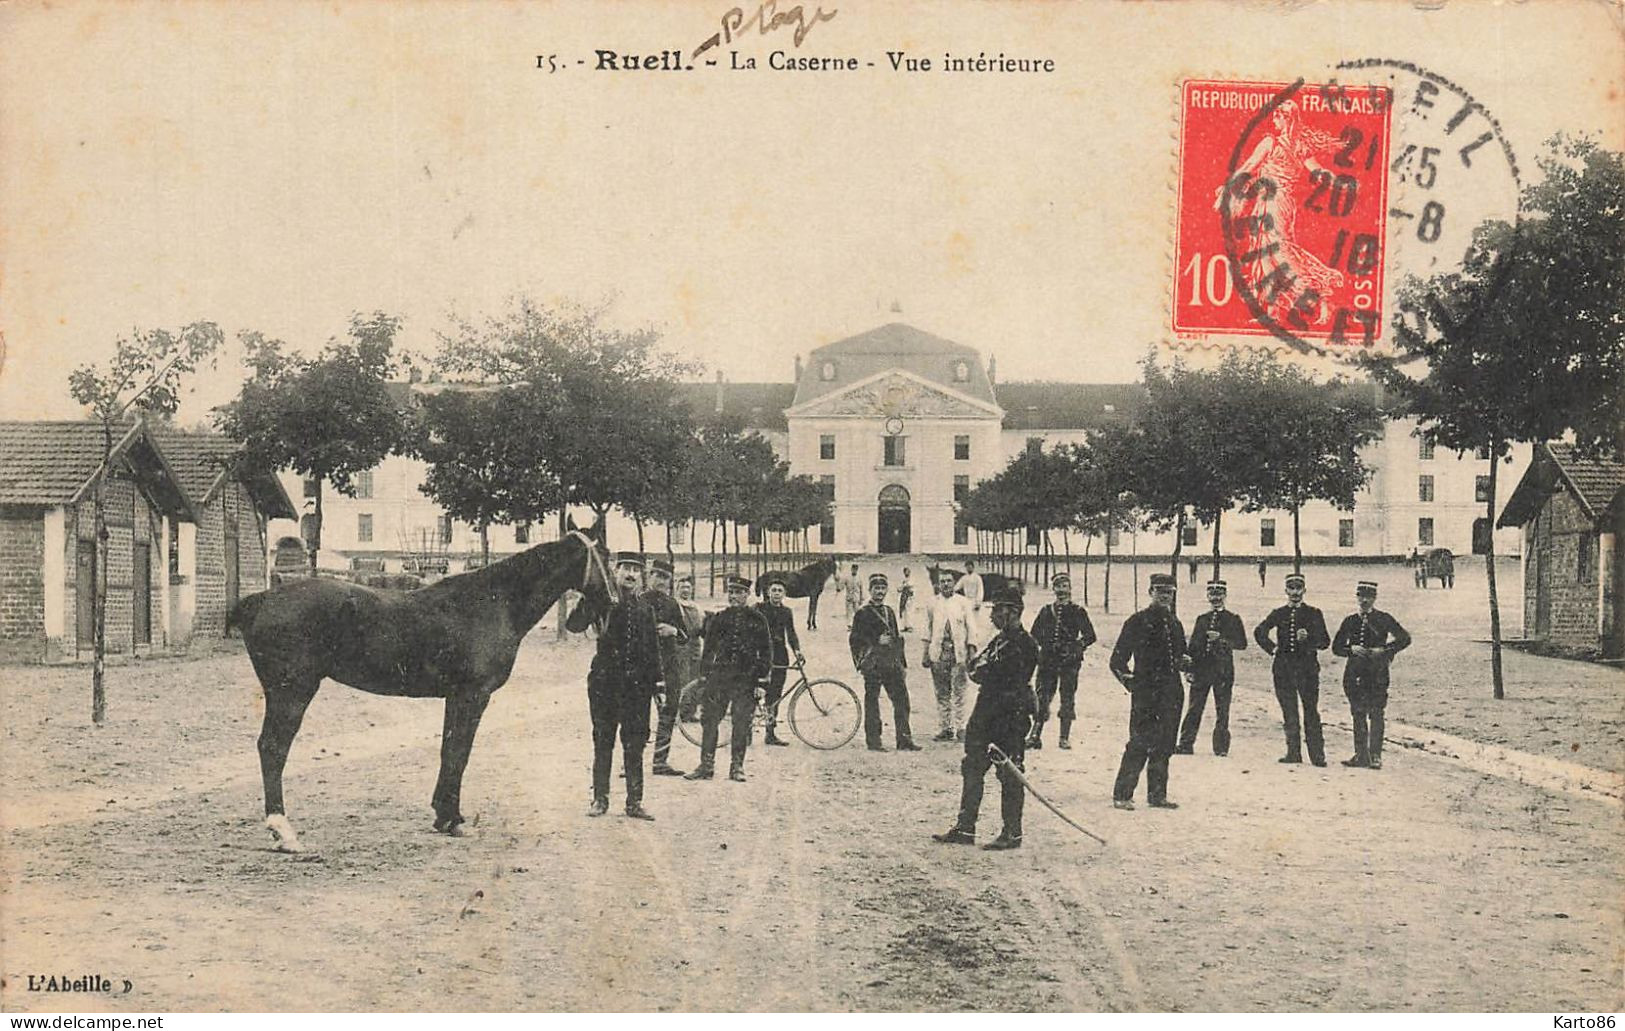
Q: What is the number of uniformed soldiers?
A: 11